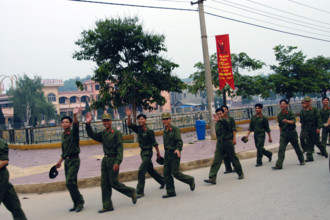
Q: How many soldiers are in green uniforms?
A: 12